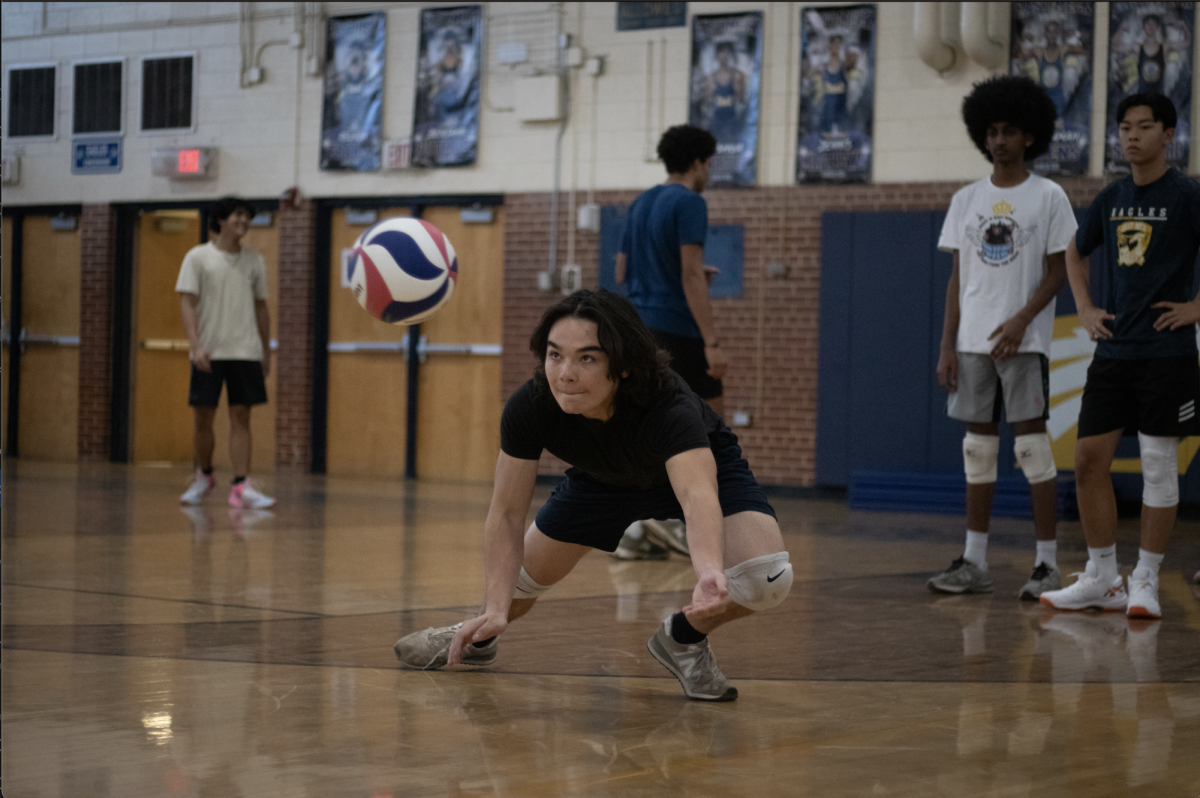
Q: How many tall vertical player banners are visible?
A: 6